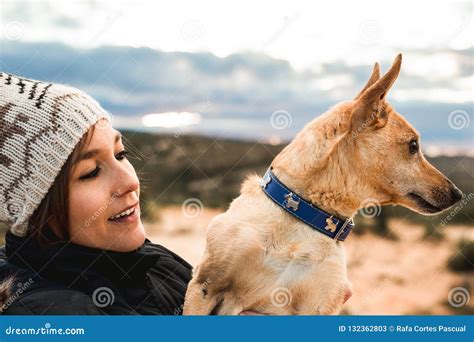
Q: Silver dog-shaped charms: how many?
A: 3